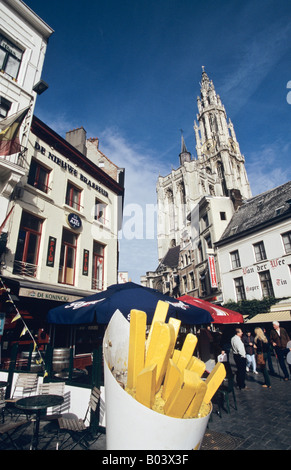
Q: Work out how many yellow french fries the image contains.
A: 12